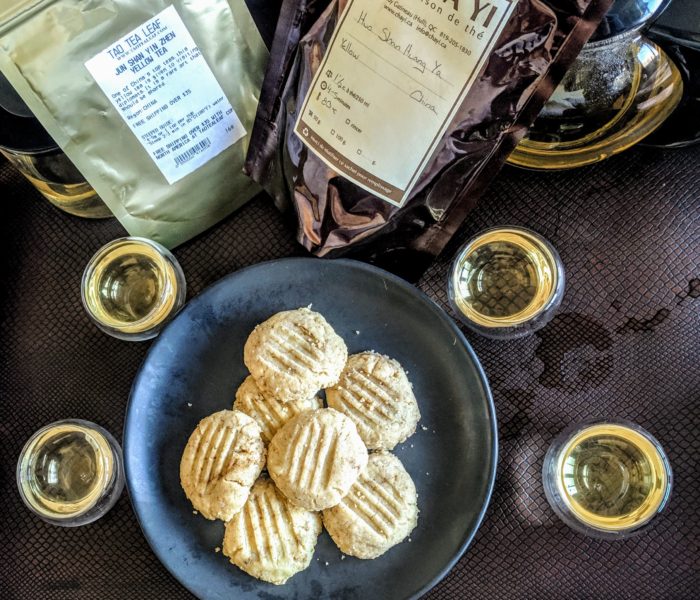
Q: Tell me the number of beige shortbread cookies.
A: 7